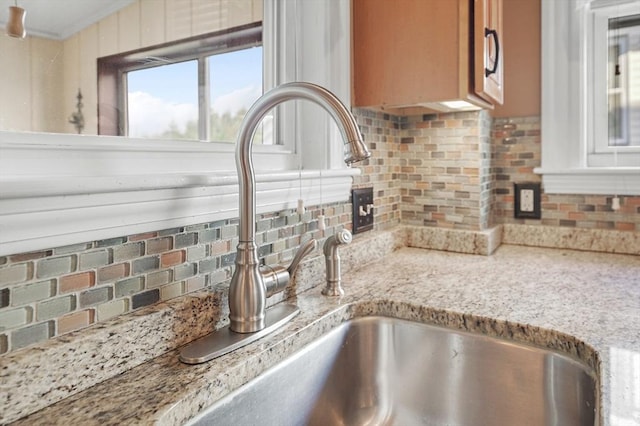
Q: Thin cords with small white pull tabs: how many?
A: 3